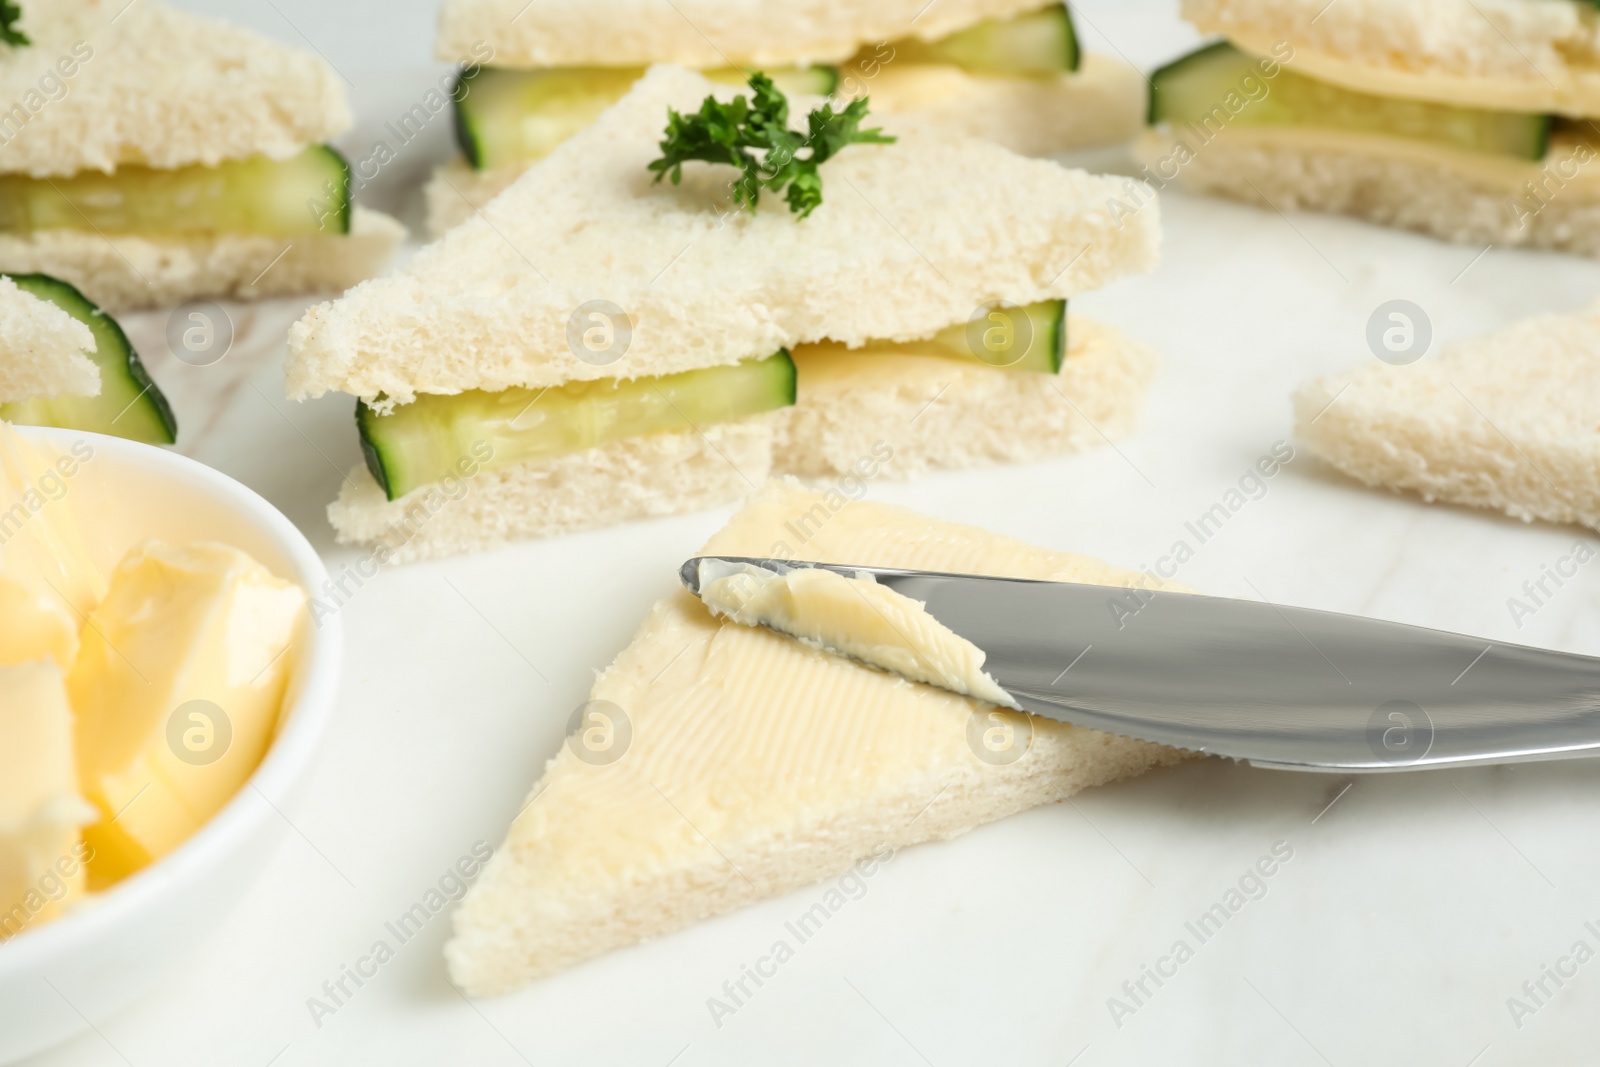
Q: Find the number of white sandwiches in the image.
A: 5